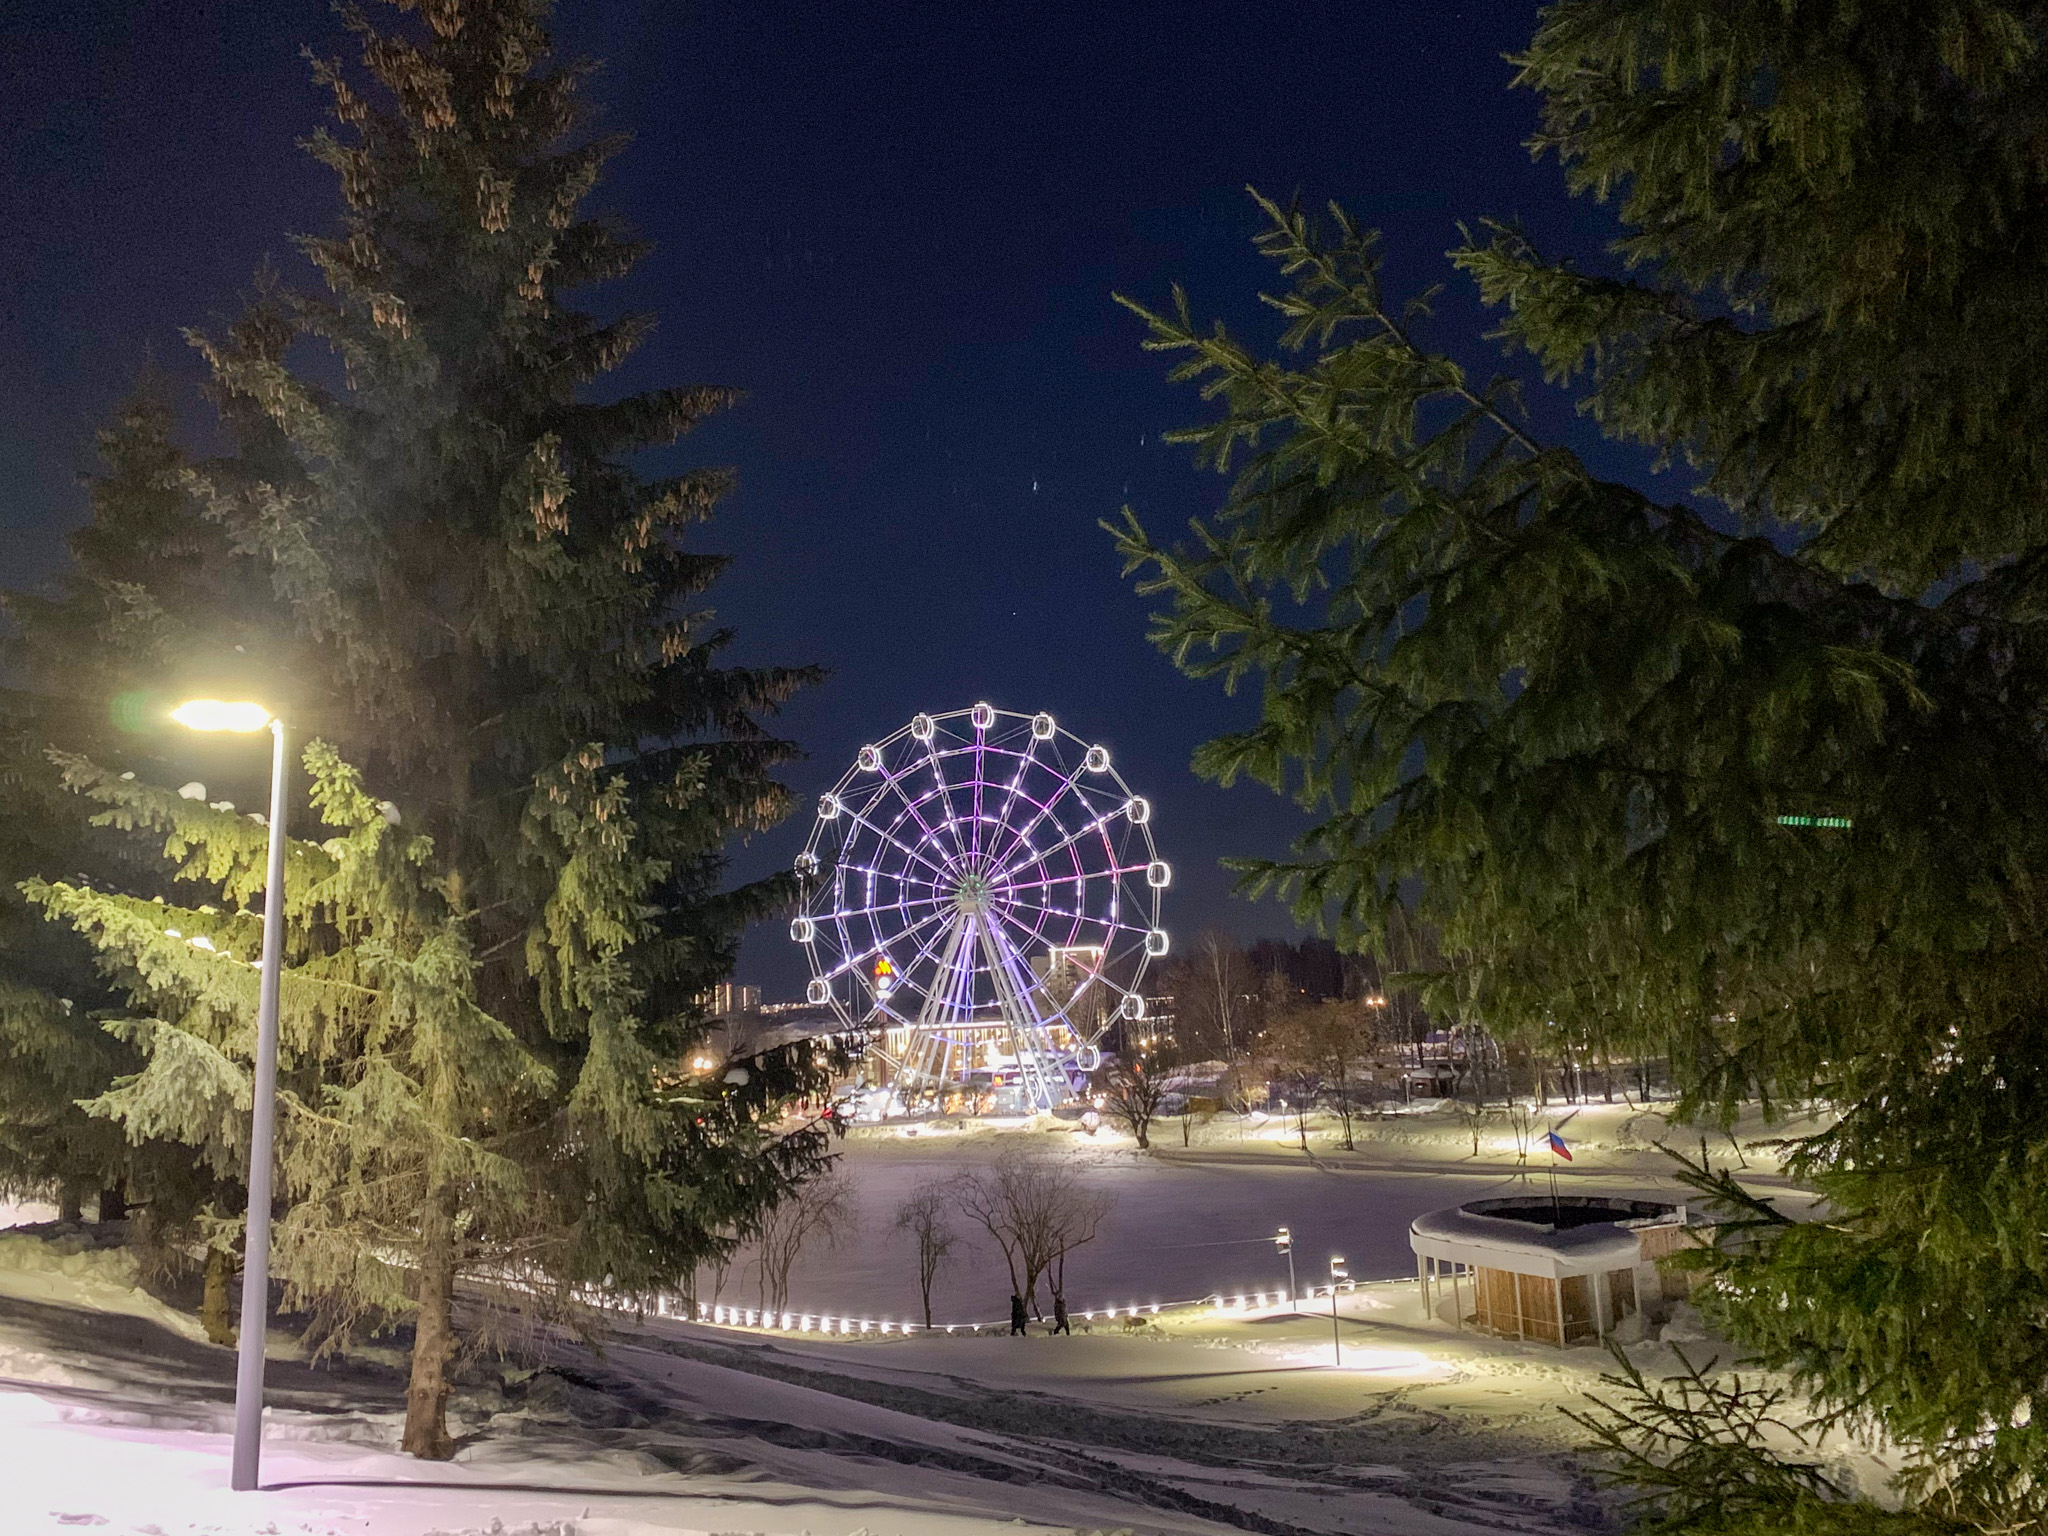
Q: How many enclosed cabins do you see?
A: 14